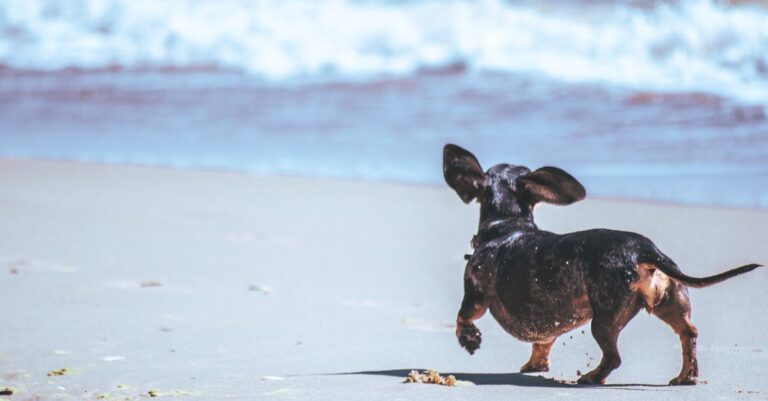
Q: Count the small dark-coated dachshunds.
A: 1